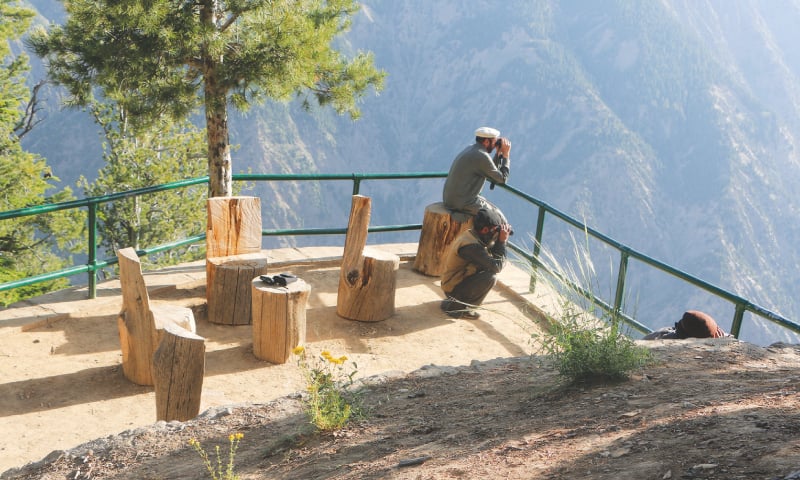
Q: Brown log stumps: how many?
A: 6